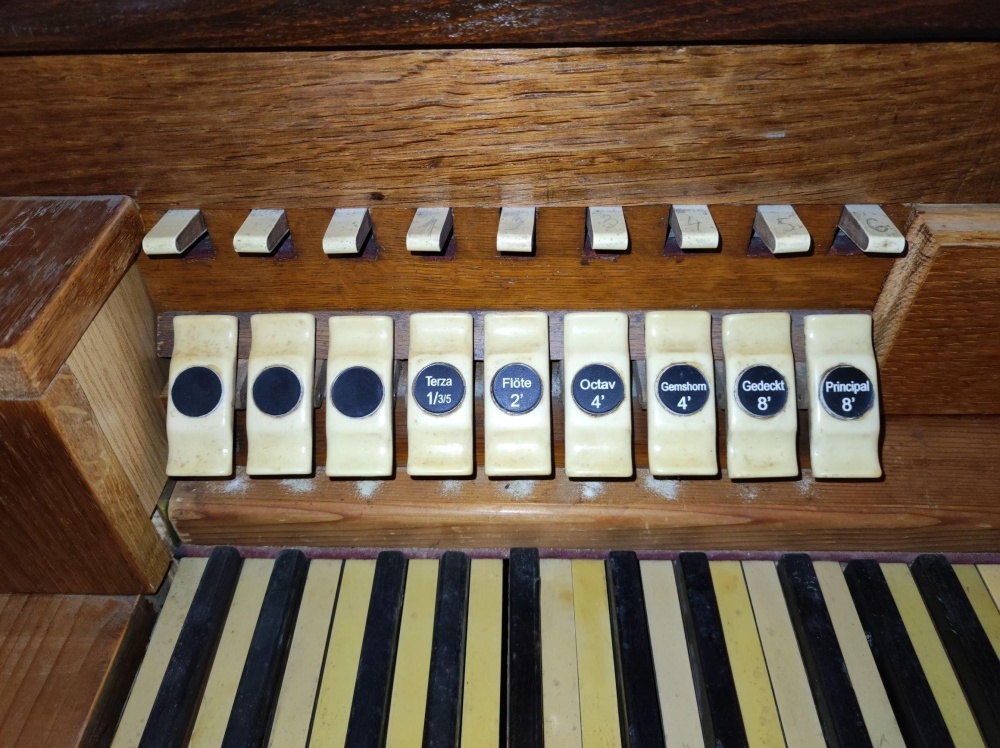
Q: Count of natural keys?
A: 15